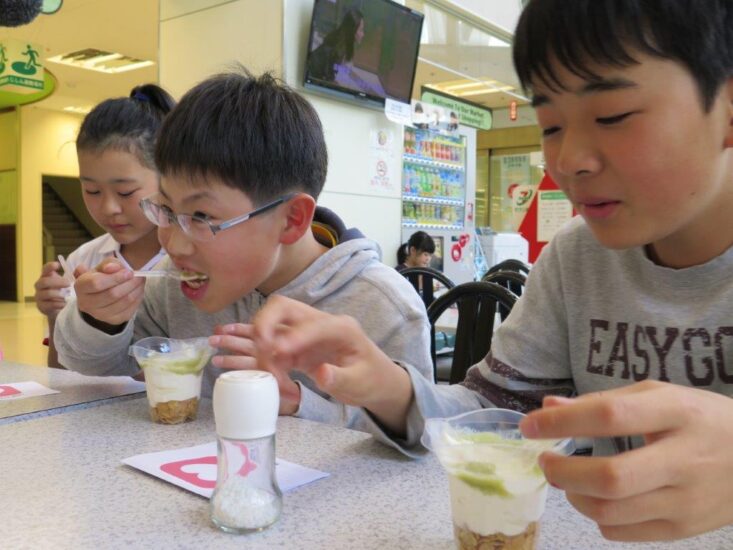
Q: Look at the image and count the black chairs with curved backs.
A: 4